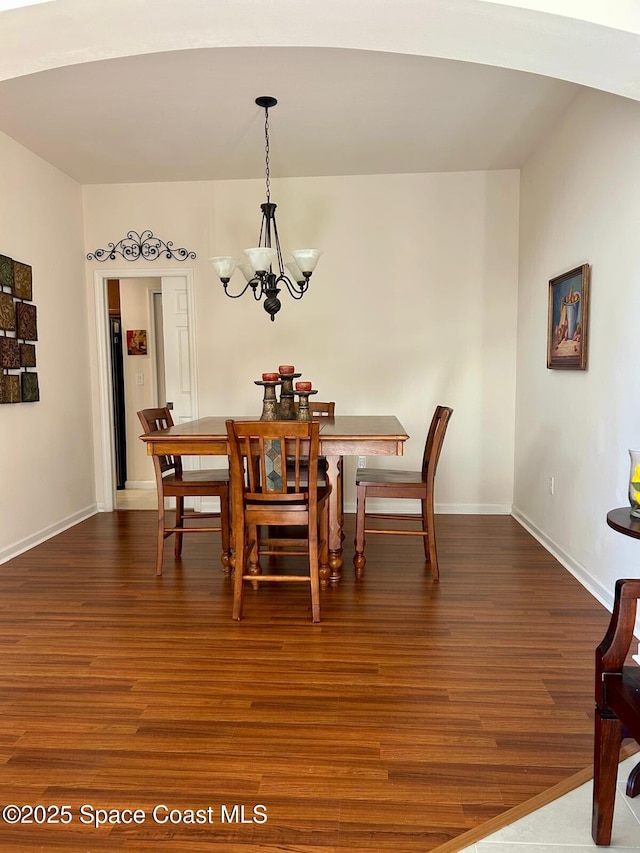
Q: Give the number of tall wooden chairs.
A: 4